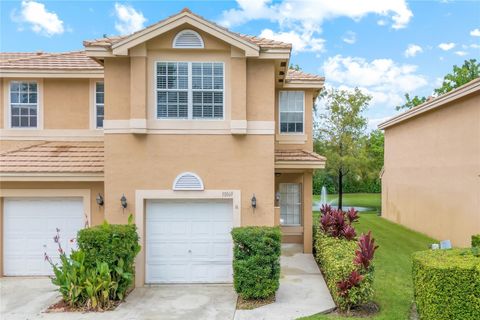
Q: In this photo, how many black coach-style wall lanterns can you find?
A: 3